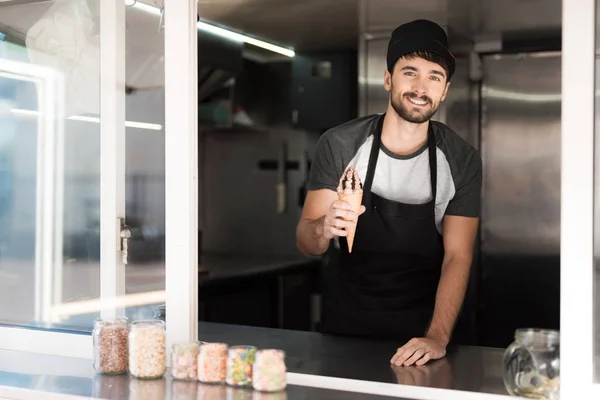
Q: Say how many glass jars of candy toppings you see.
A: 6